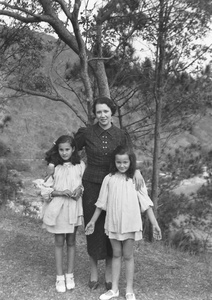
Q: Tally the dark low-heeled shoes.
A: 2